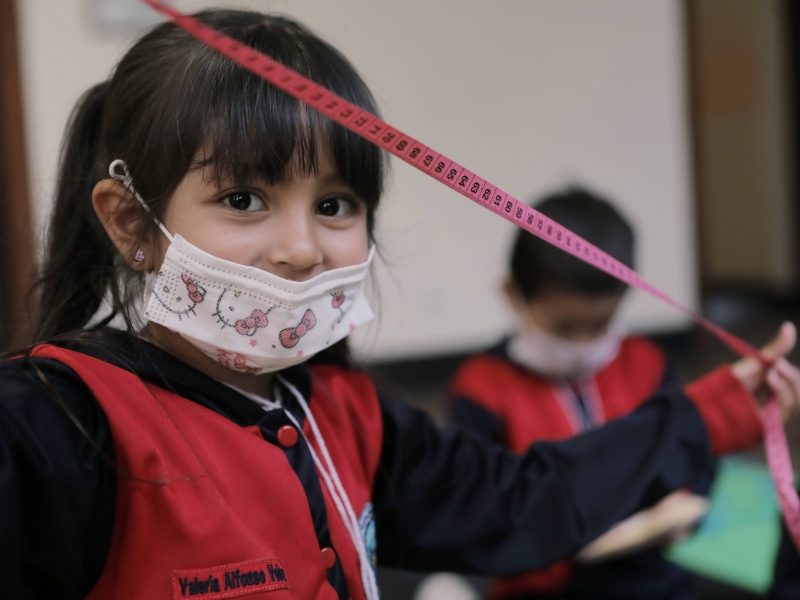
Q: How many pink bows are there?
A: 4